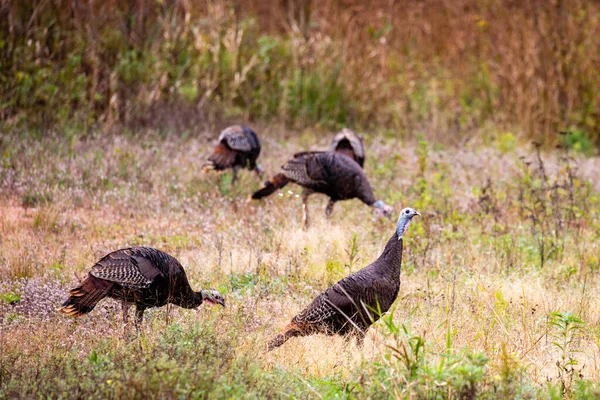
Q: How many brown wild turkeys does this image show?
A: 5